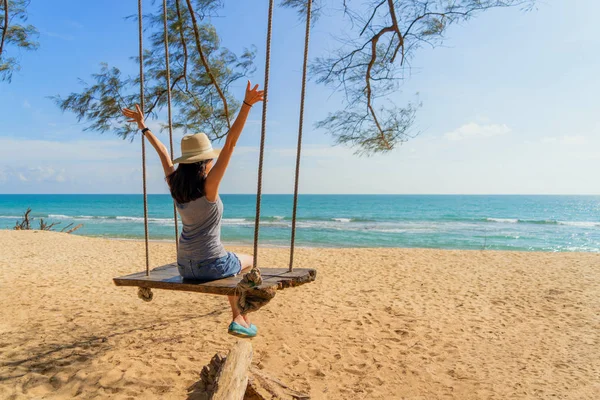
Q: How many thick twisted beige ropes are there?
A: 4